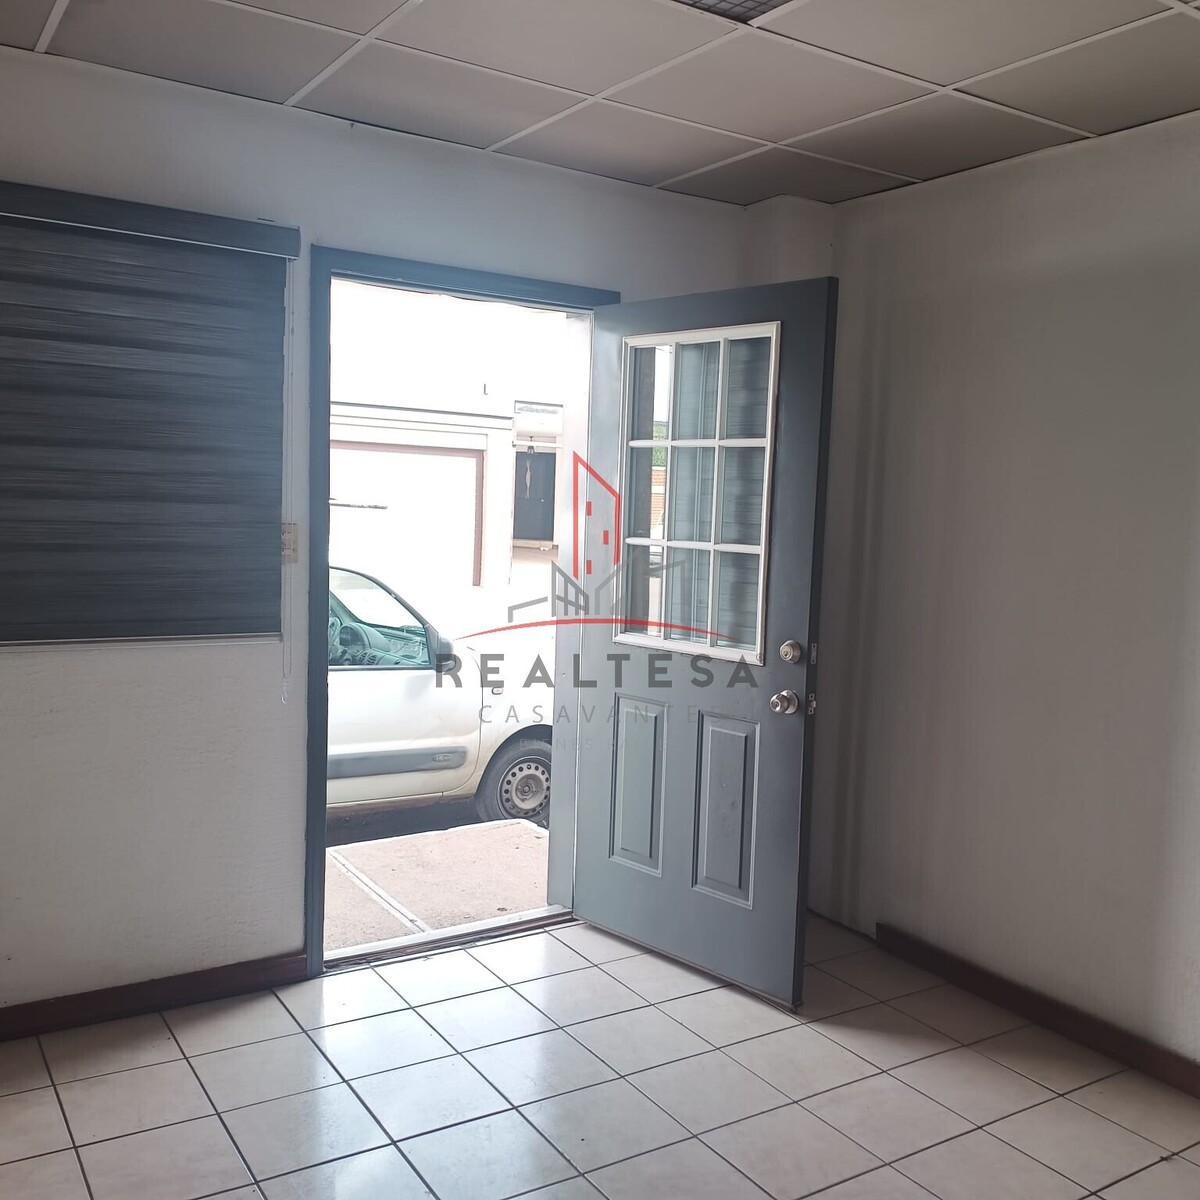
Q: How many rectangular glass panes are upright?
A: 9